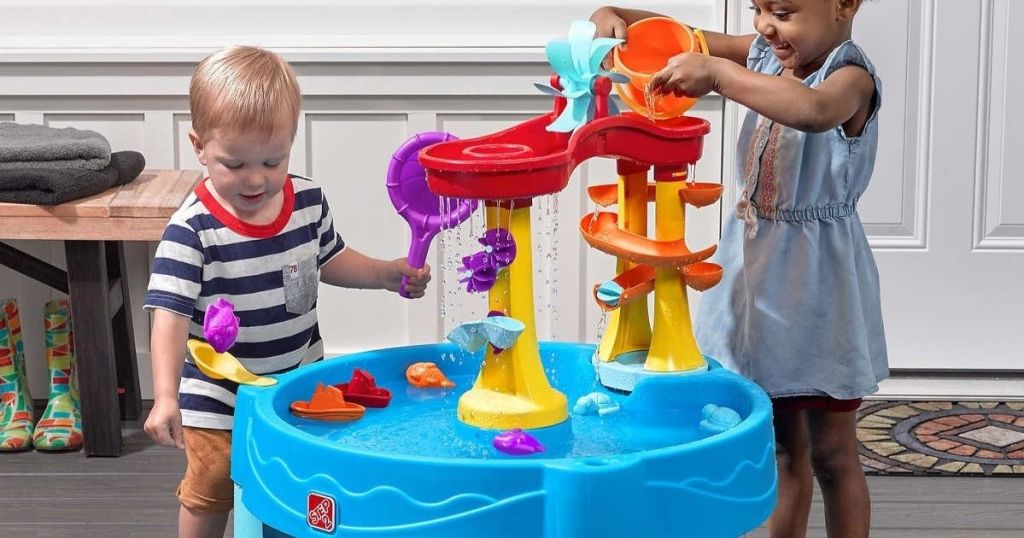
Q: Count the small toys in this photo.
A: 7